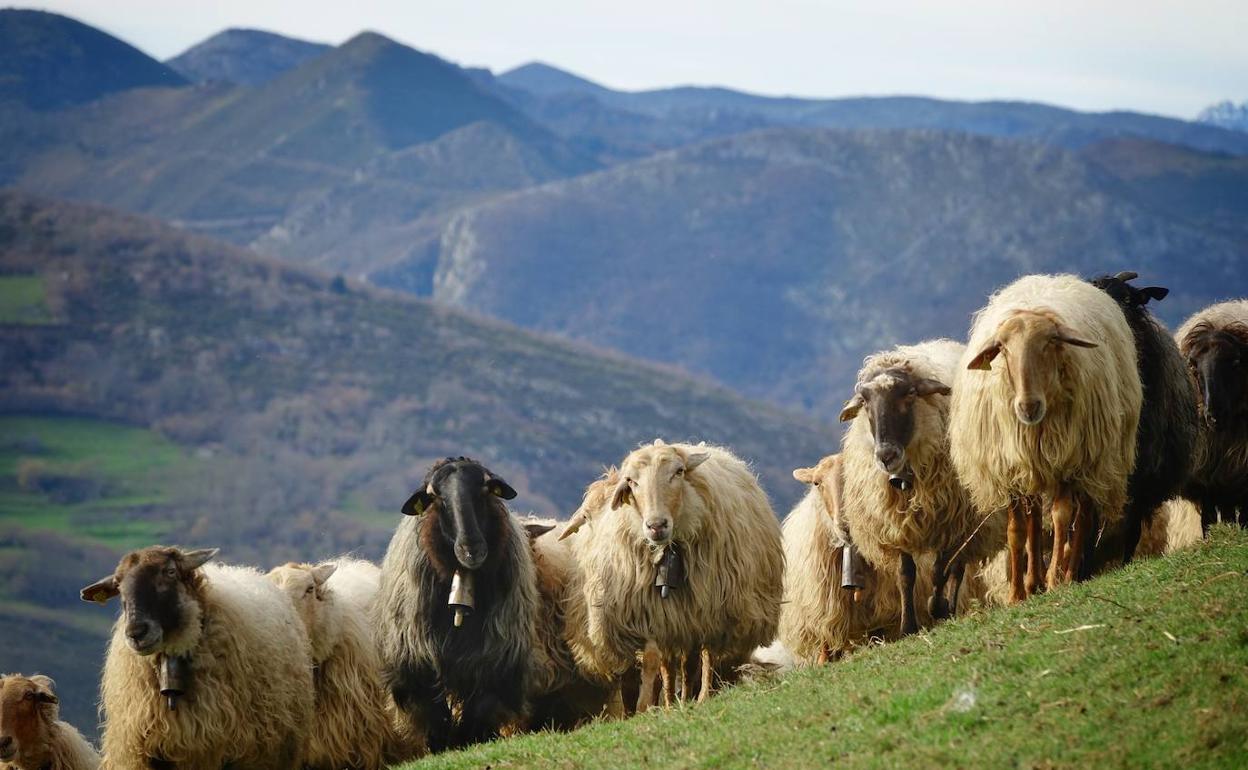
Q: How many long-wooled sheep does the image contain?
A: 12